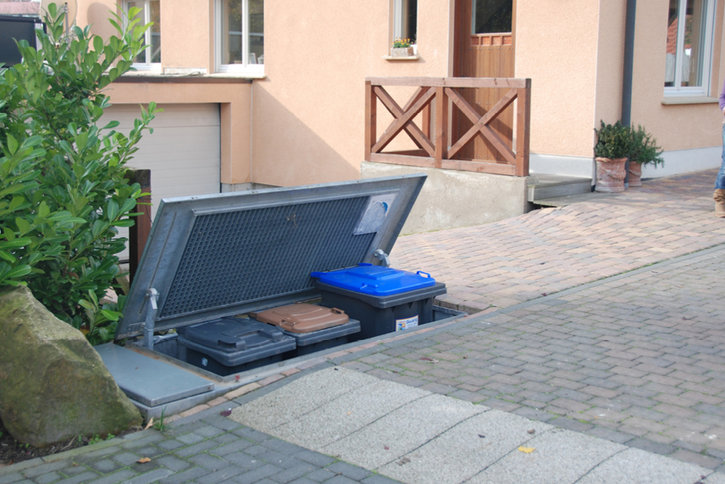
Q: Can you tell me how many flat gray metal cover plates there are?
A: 1